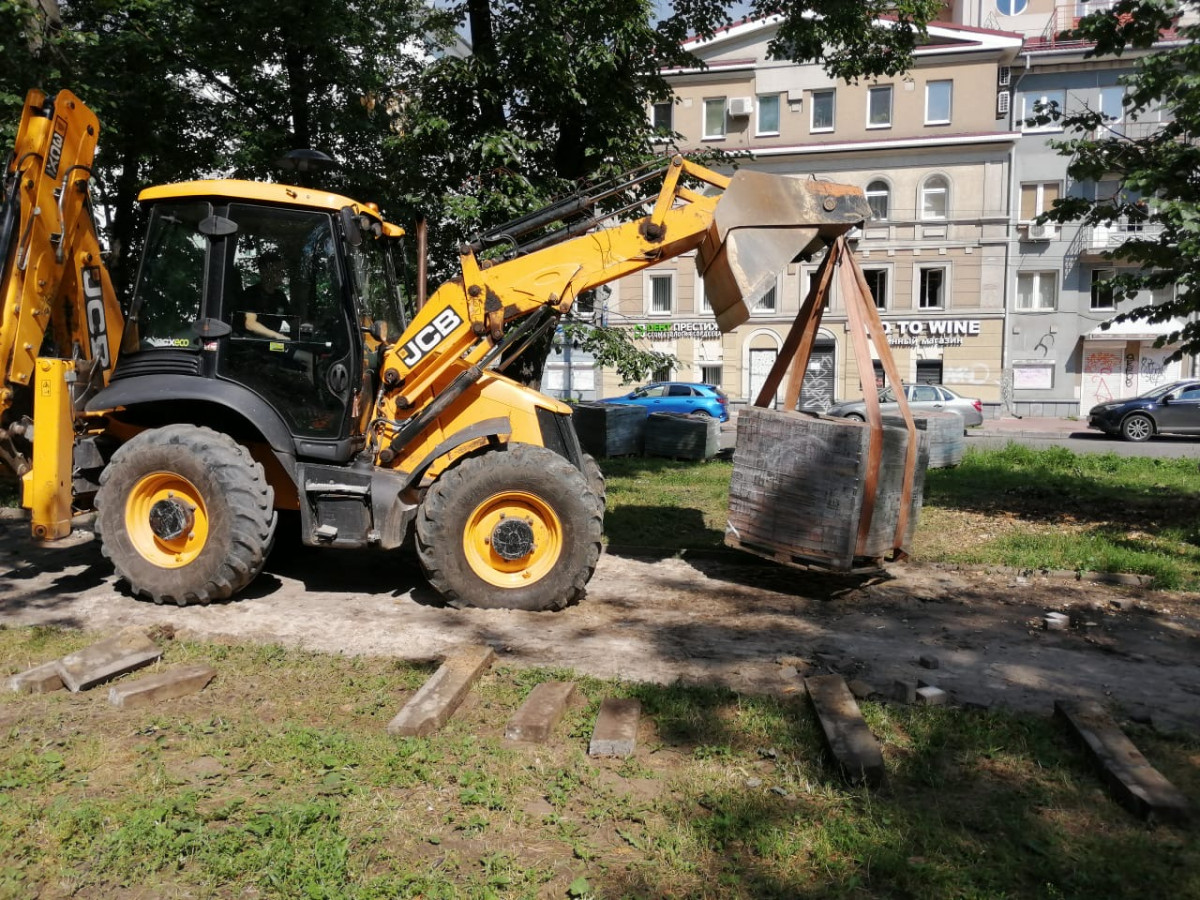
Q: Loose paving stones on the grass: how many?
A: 8